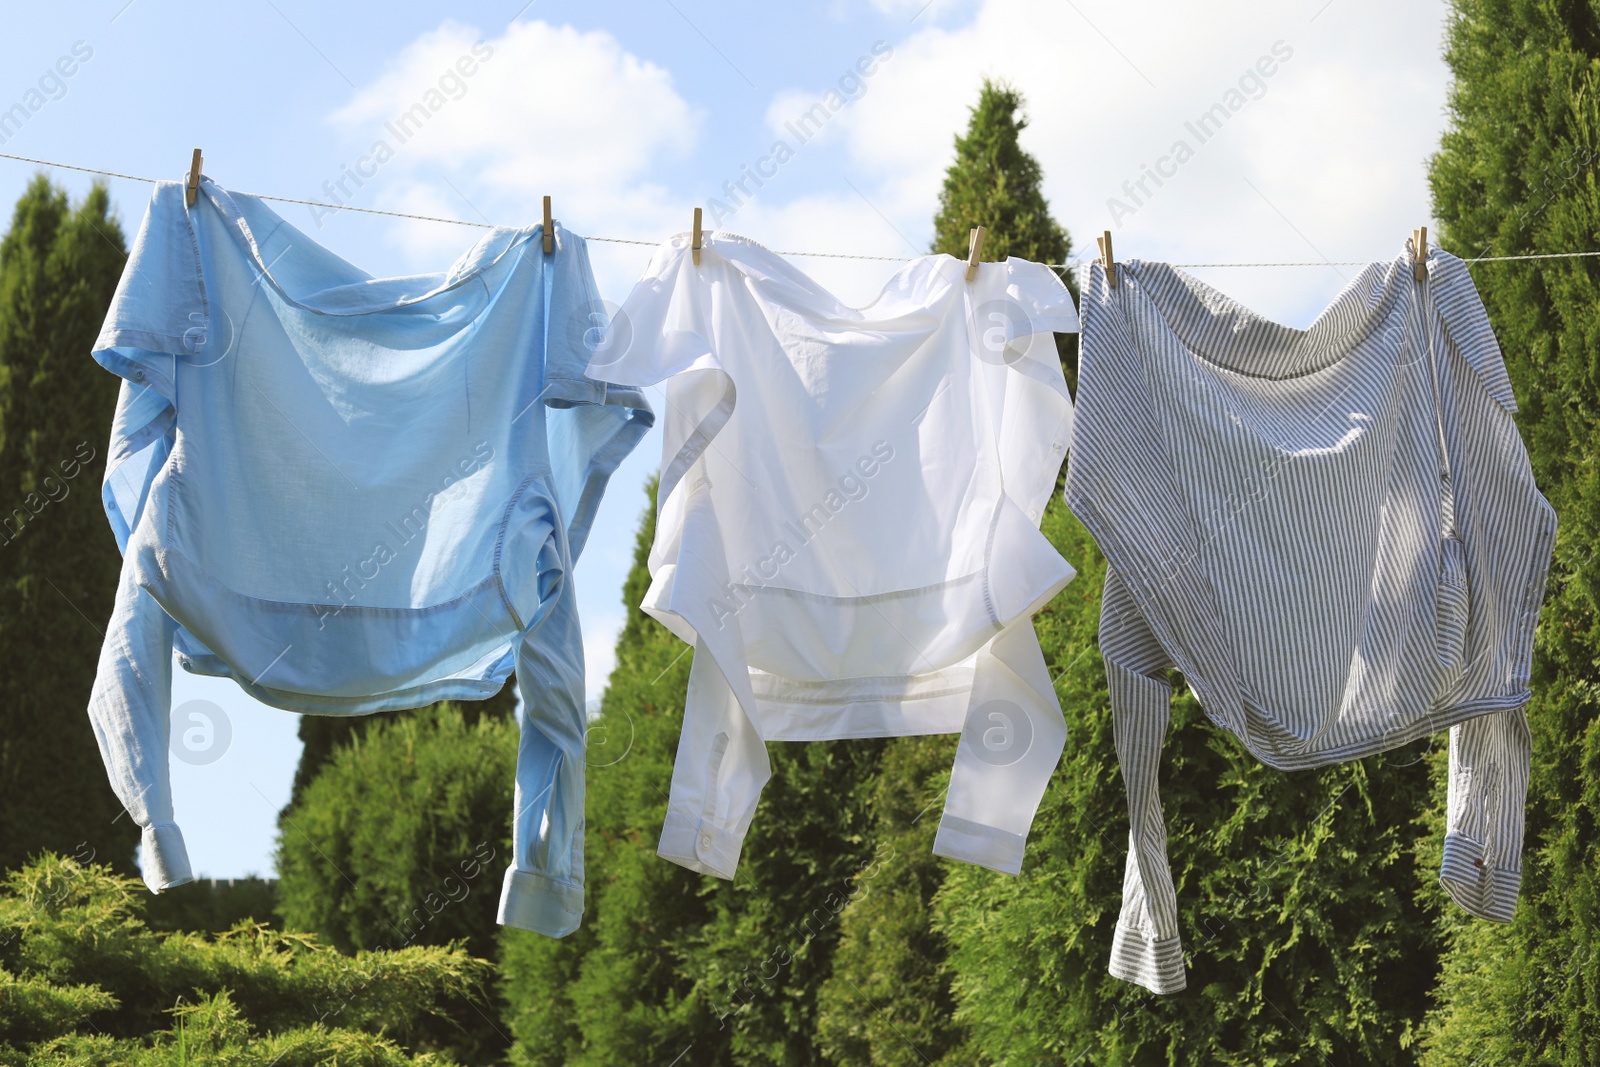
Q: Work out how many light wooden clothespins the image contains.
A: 6